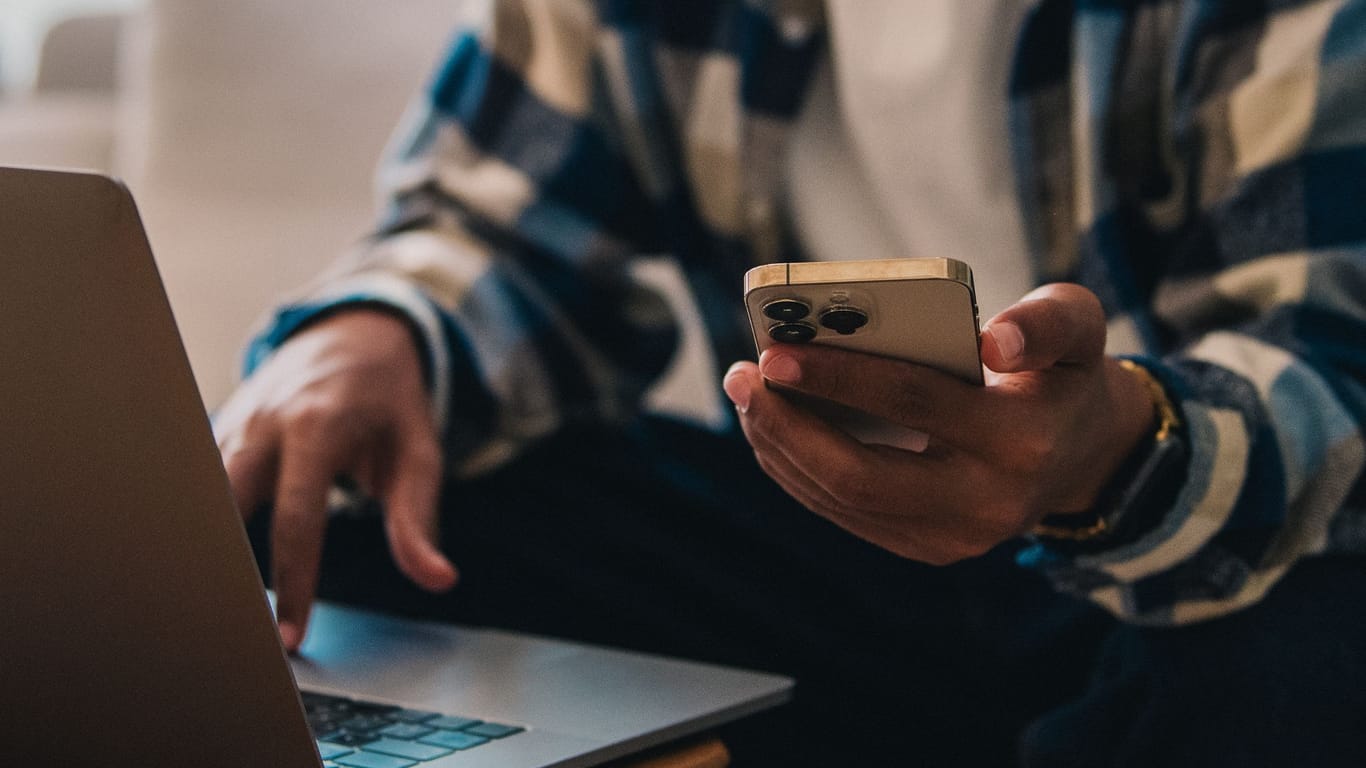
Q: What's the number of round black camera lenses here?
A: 3